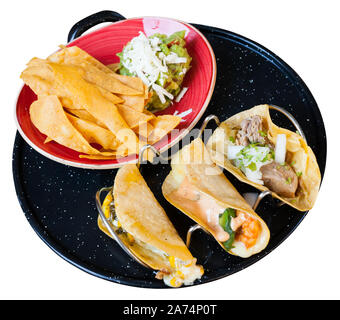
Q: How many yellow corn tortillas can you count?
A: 3